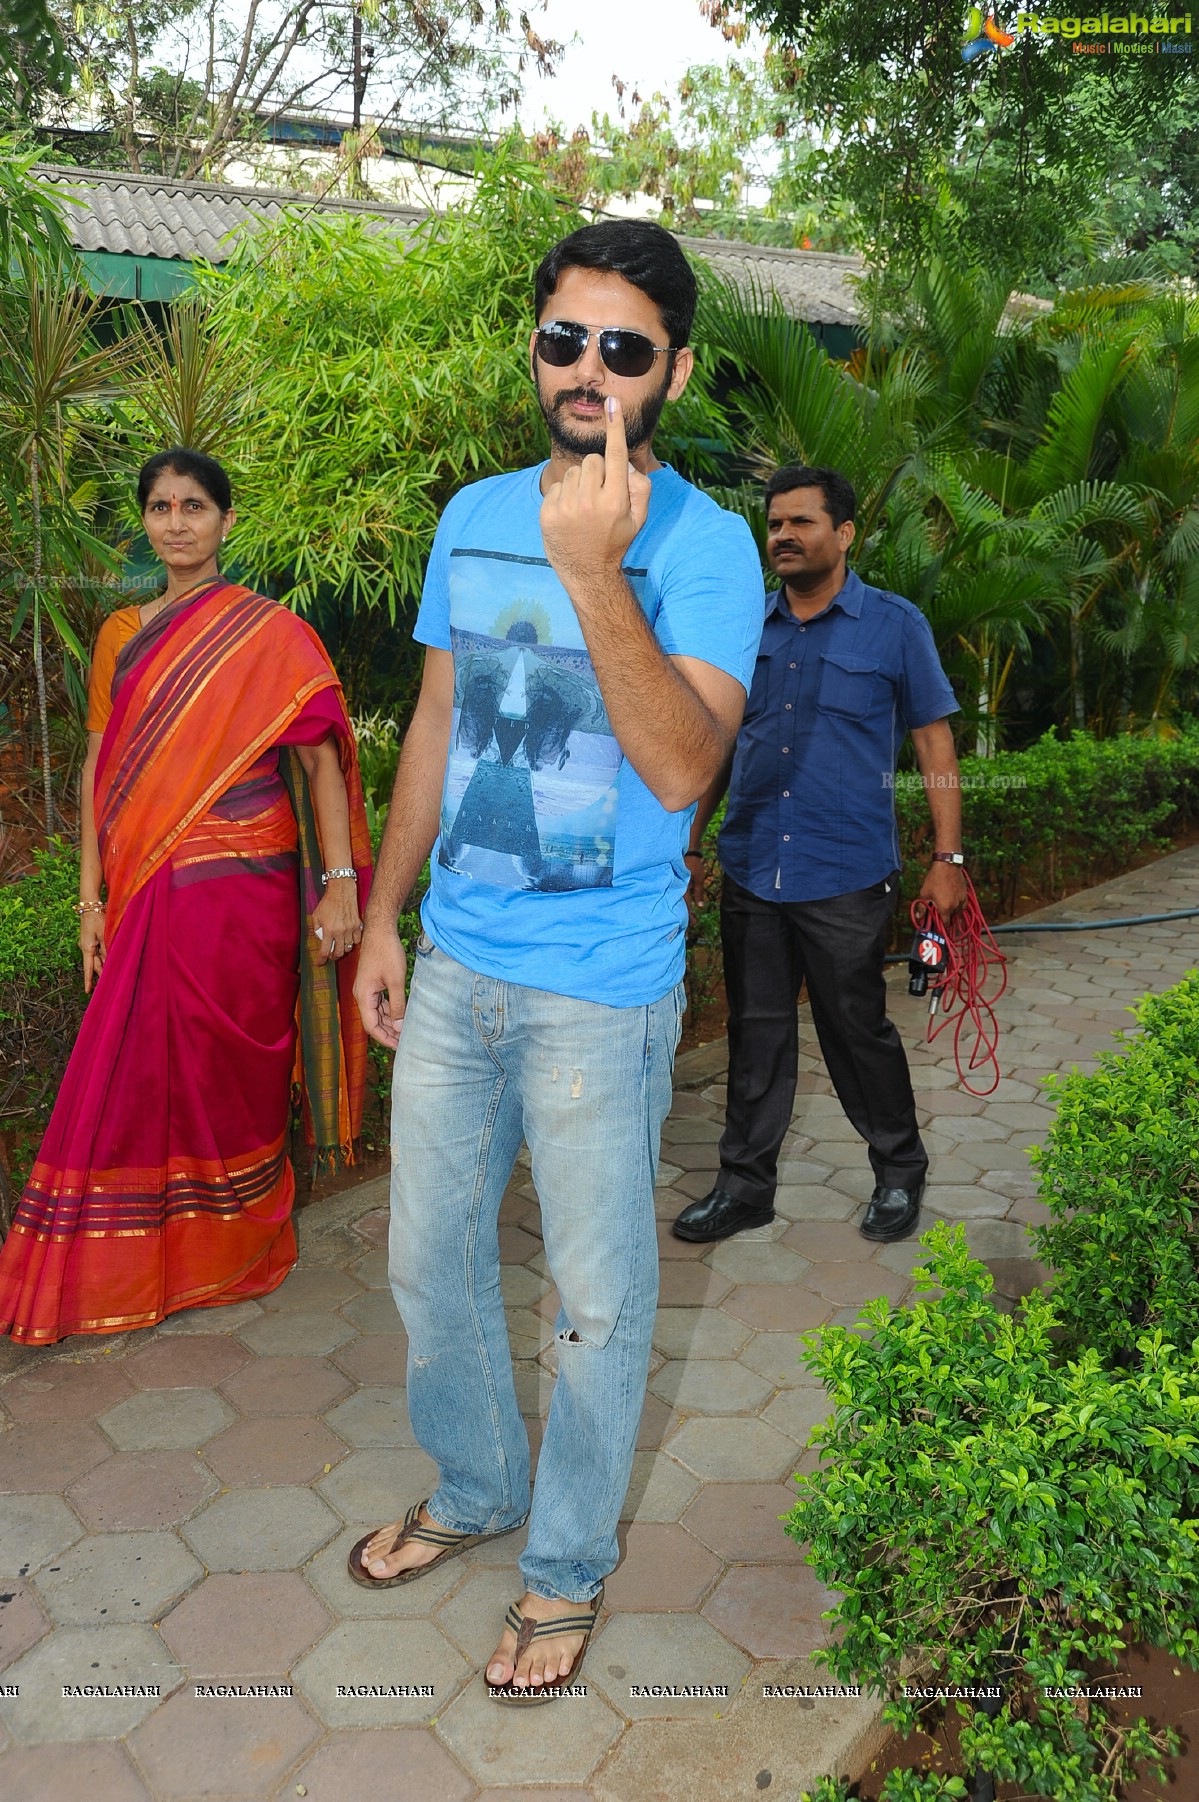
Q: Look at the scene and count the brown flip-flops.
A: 2